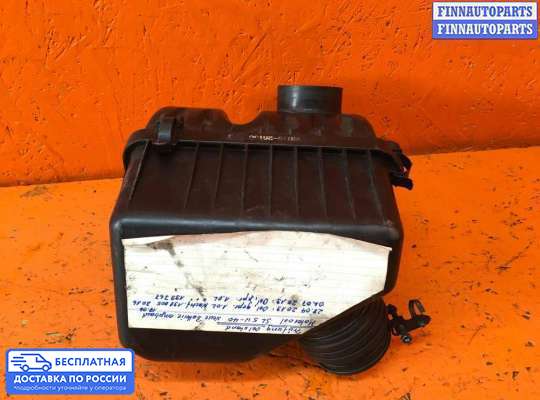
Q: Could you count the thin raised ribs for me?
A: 9